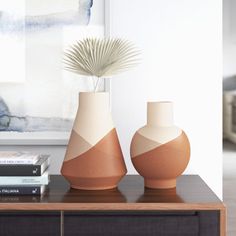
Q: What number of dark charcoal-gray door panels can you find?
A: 2